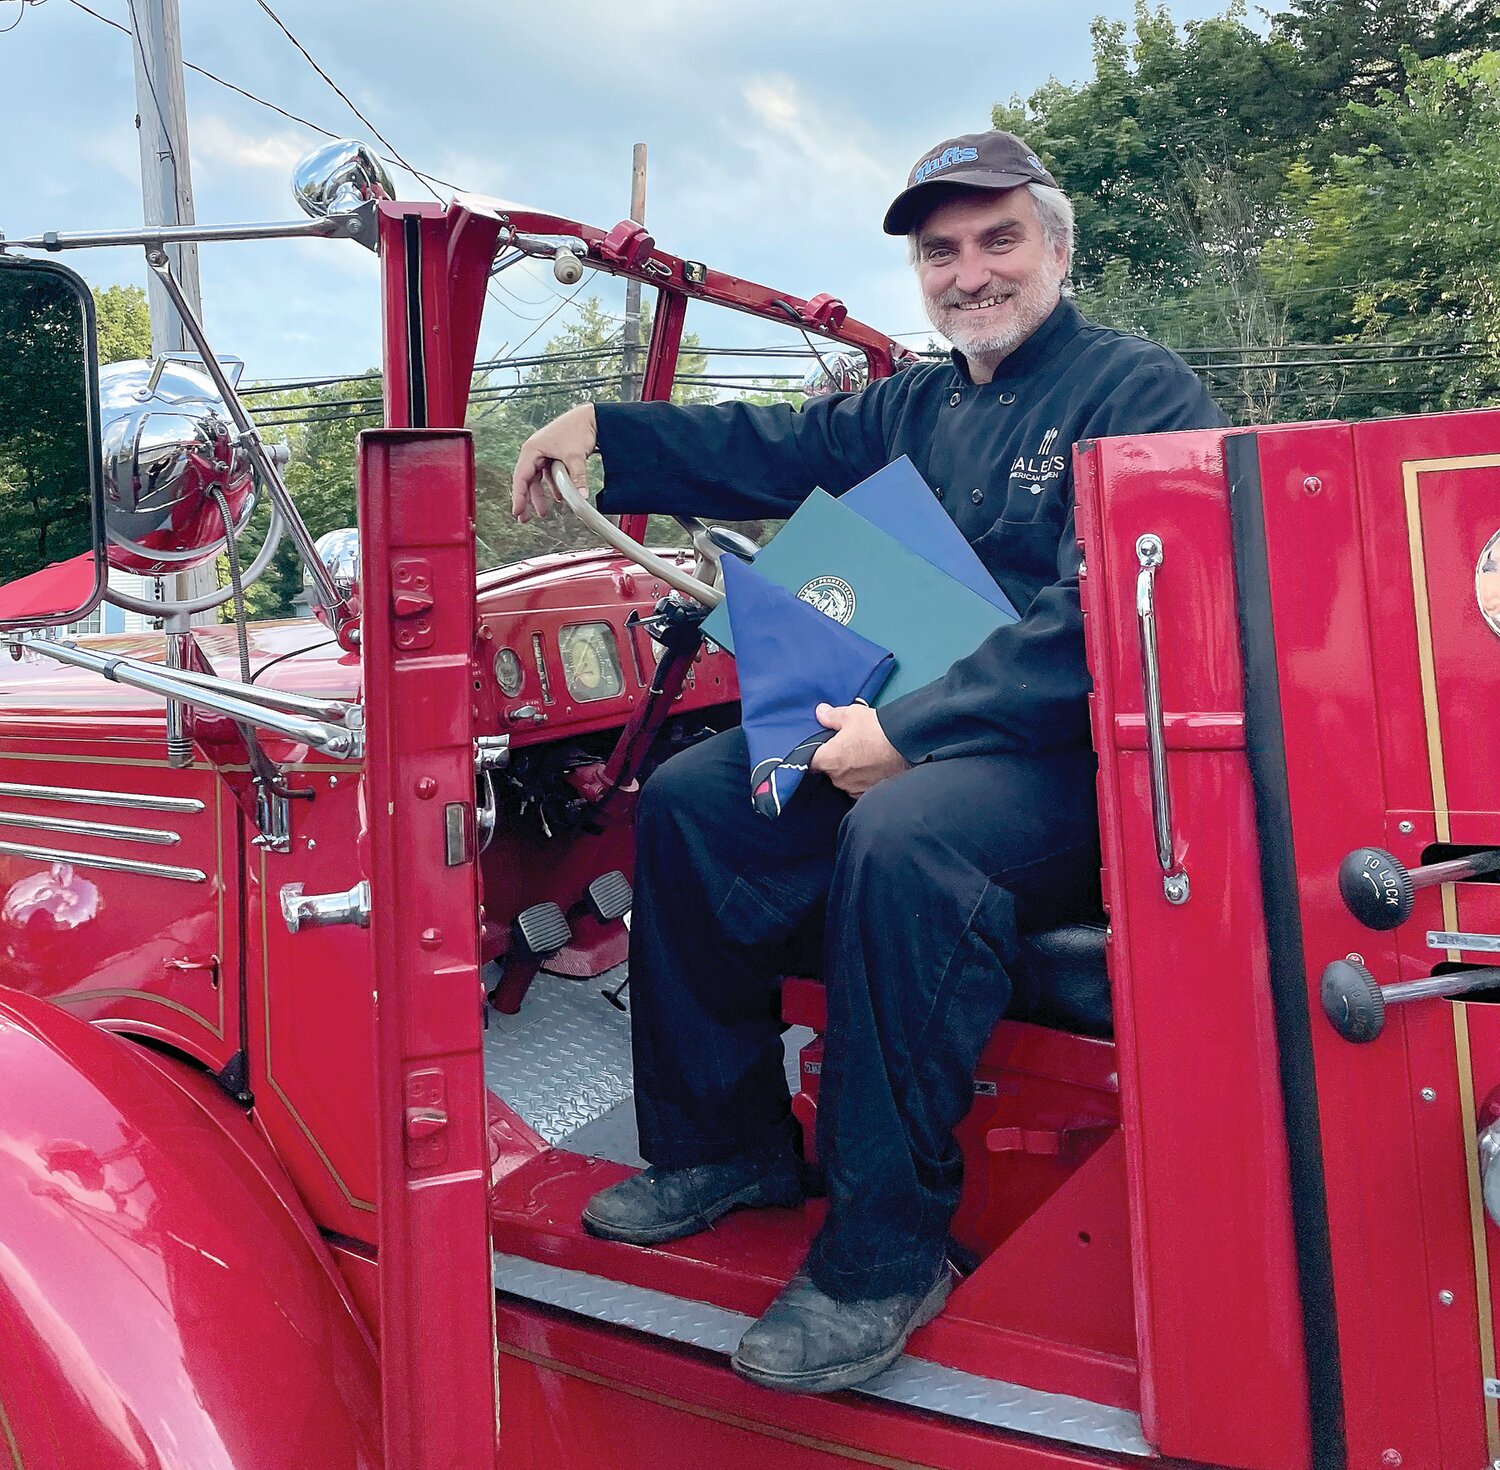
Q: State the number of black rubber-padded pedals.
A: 2